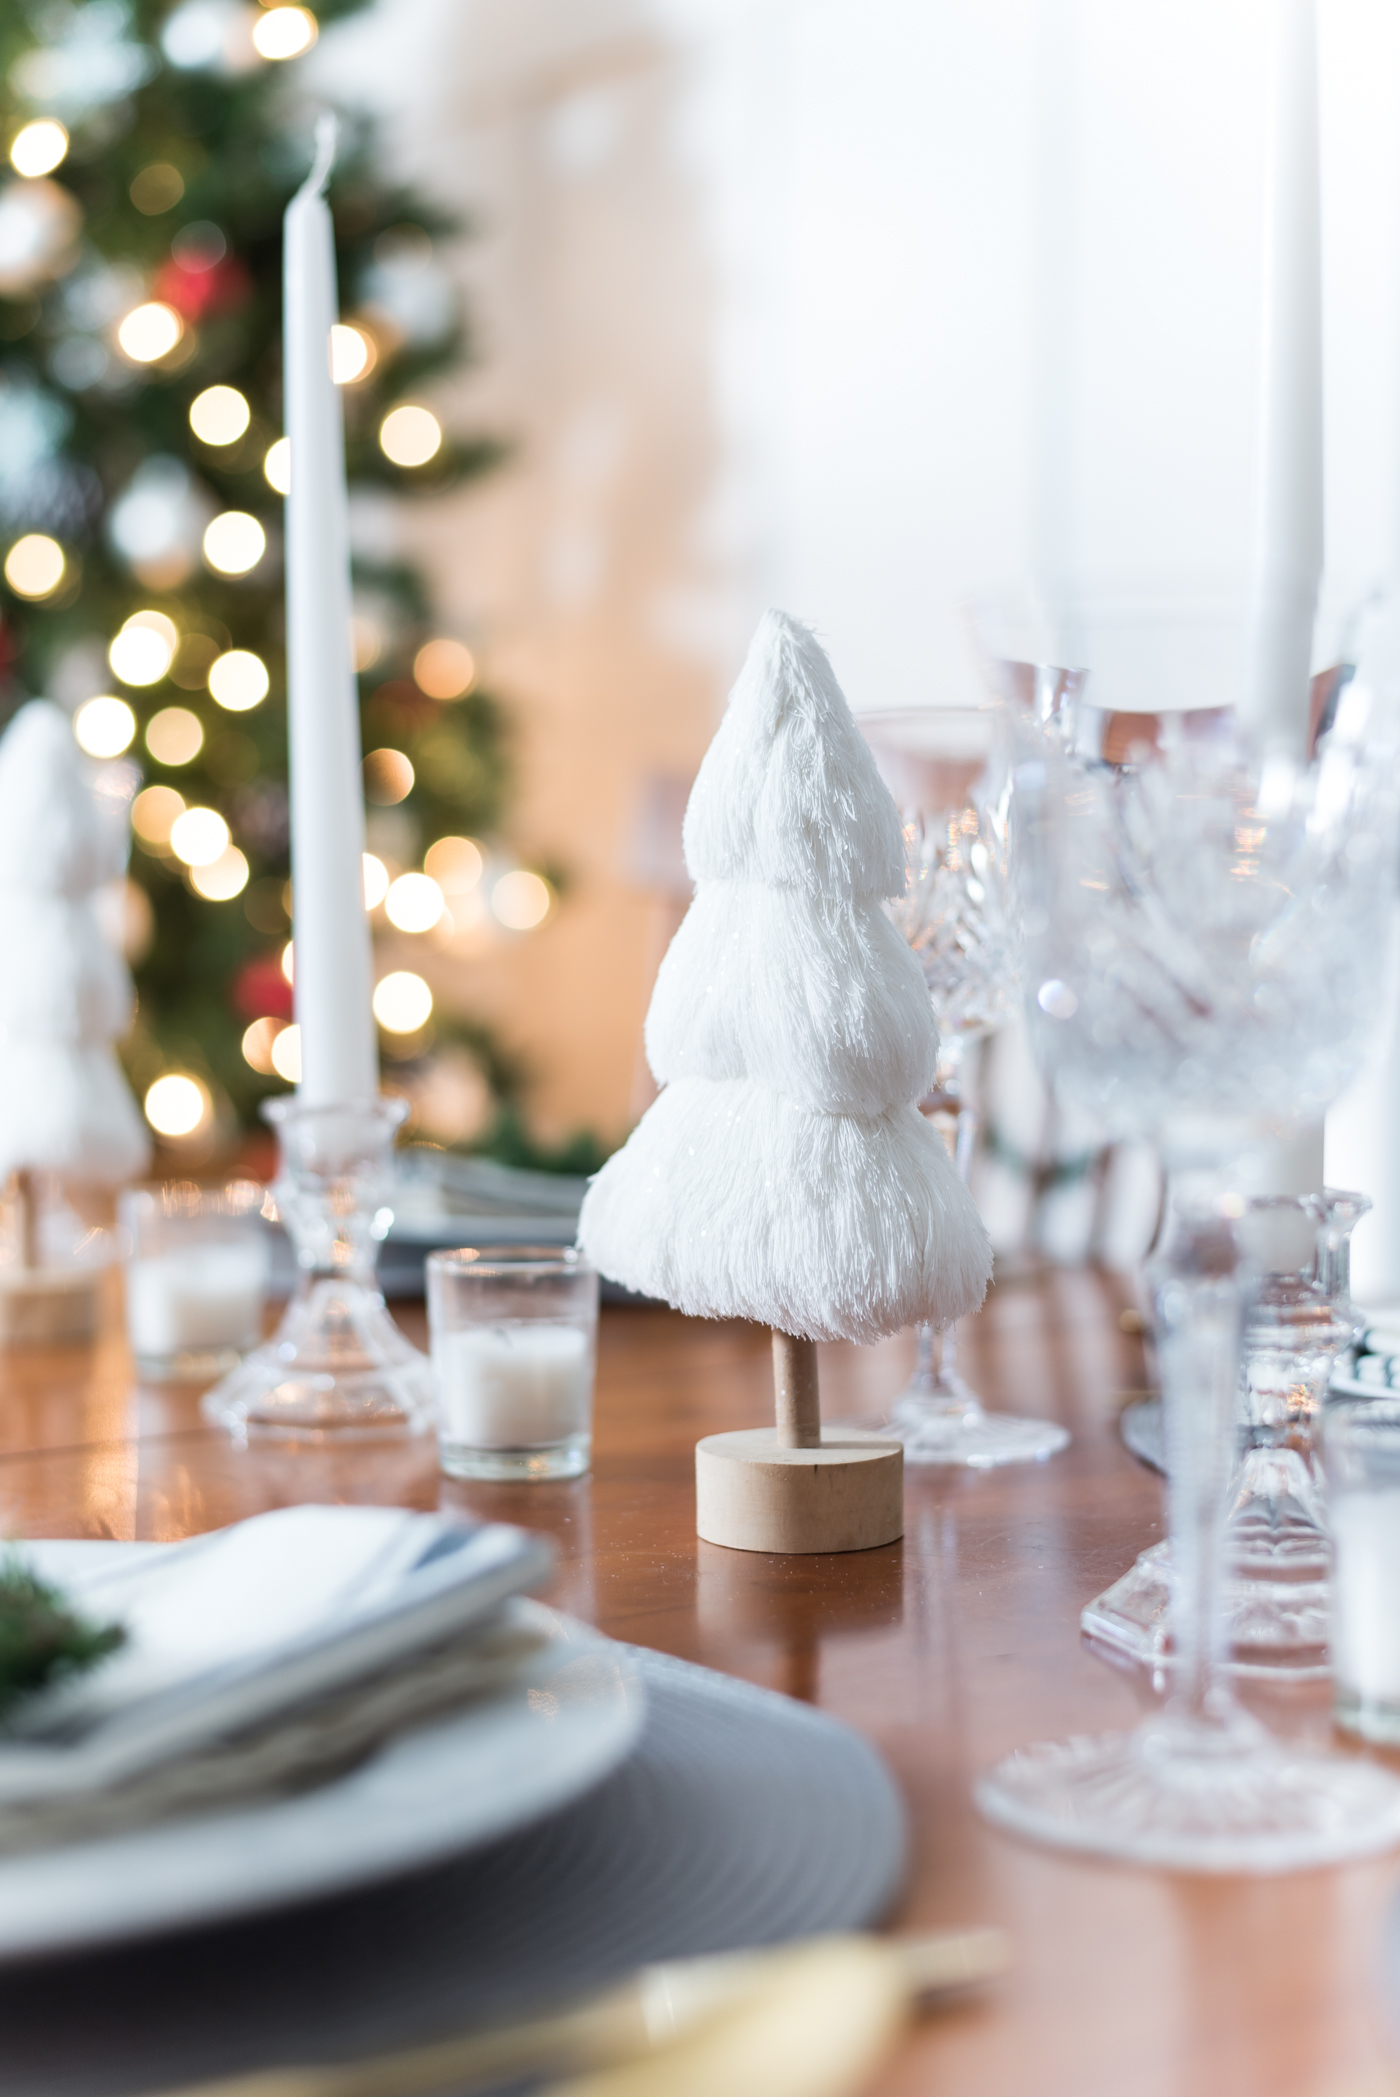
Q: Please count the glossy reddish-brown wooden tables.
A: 1